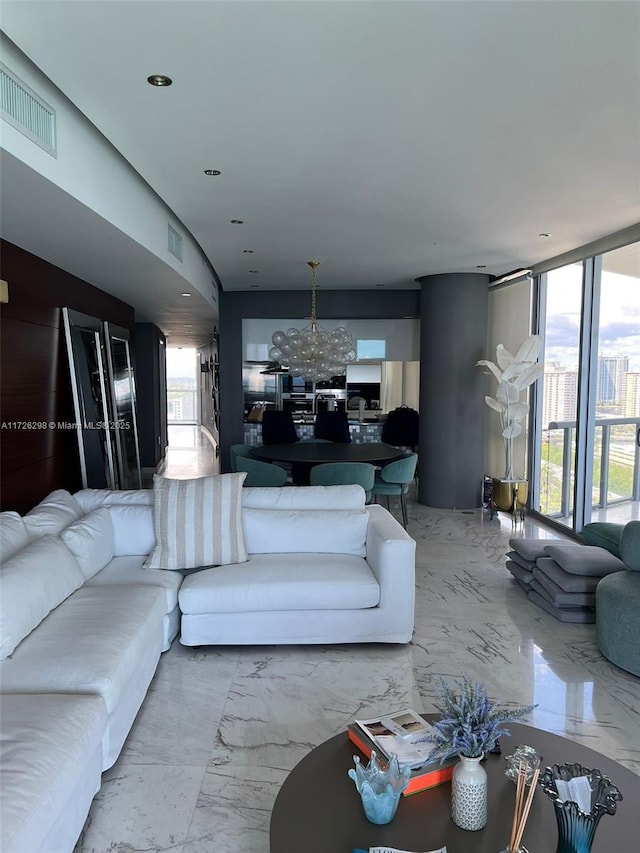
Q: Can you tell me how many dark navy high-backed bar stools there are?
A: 3